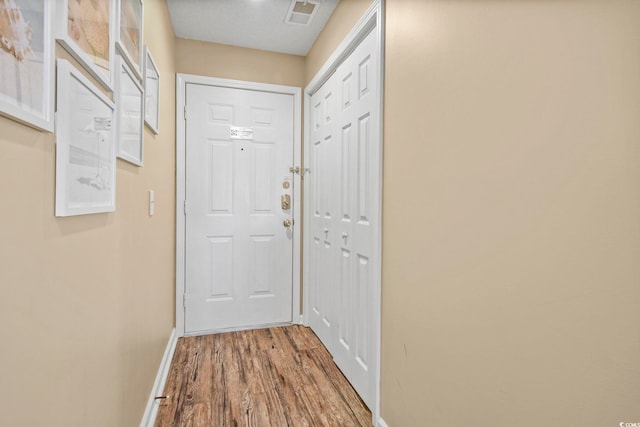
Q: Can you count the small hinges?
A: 3